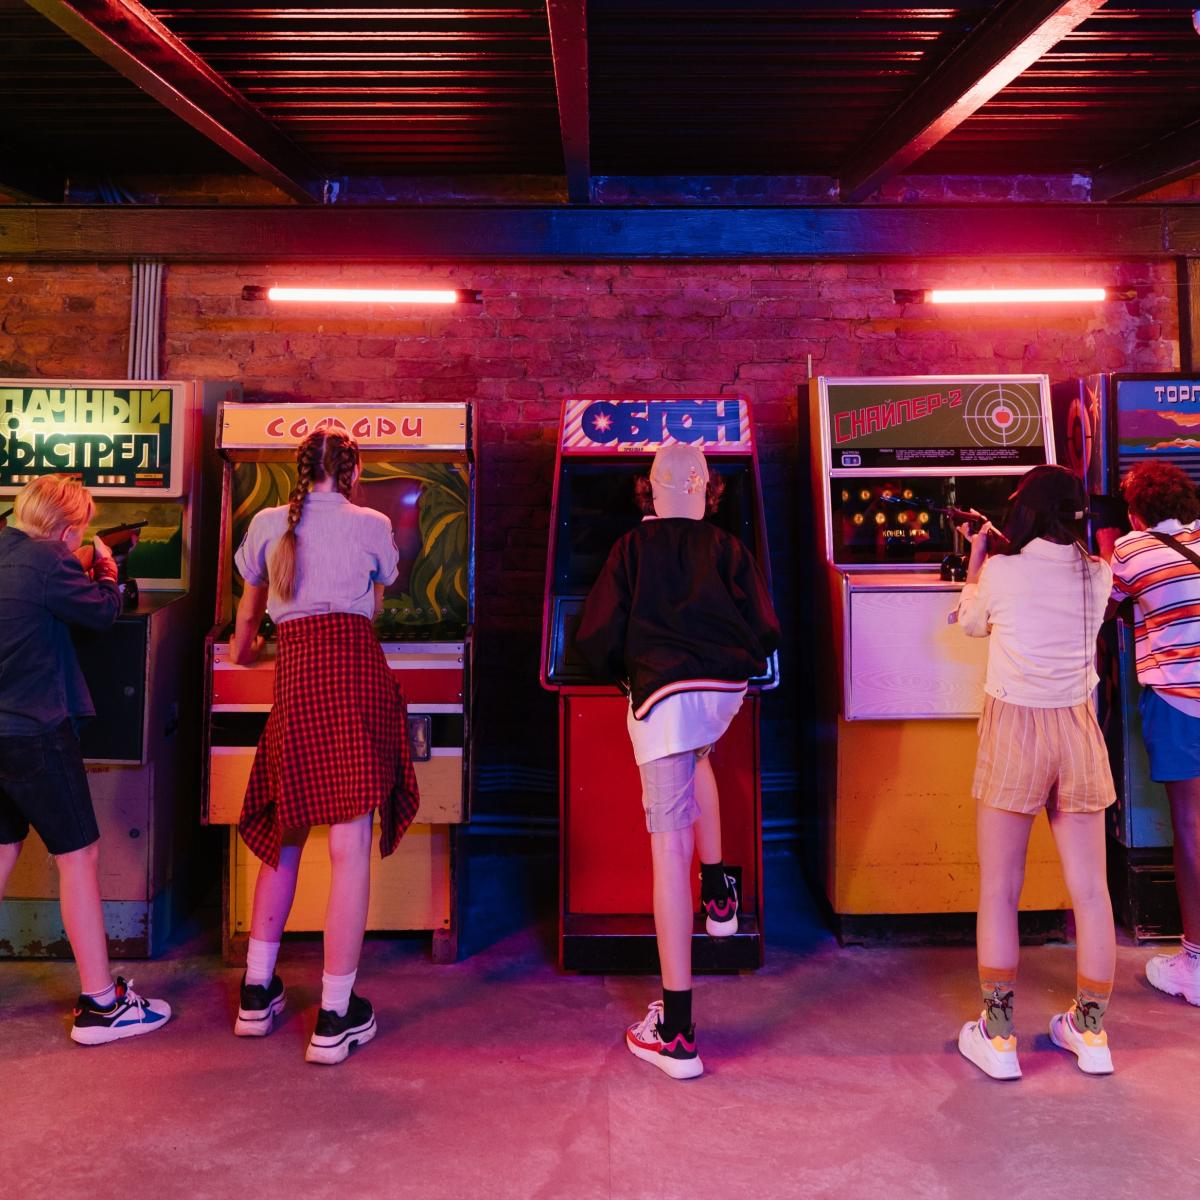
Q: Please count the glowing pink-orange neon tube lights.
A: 2